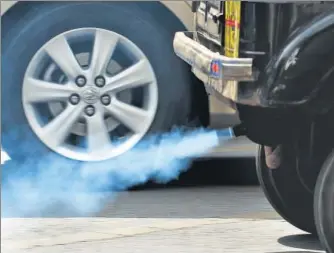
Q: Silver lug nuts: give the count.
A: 5